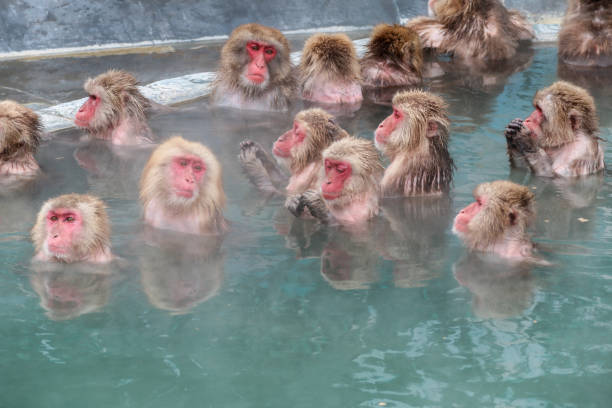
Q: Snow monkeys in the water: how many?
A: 14